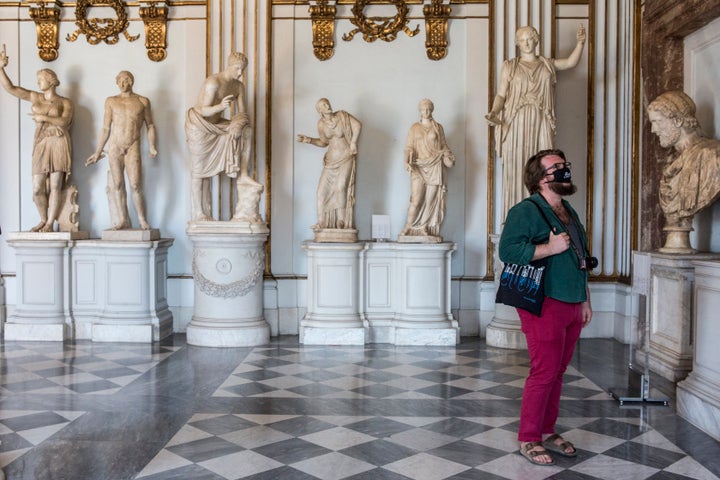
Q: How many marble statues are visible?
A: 7